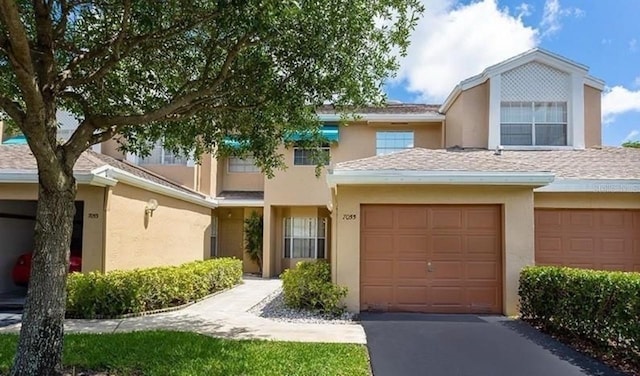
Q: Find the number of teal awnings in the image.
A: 3